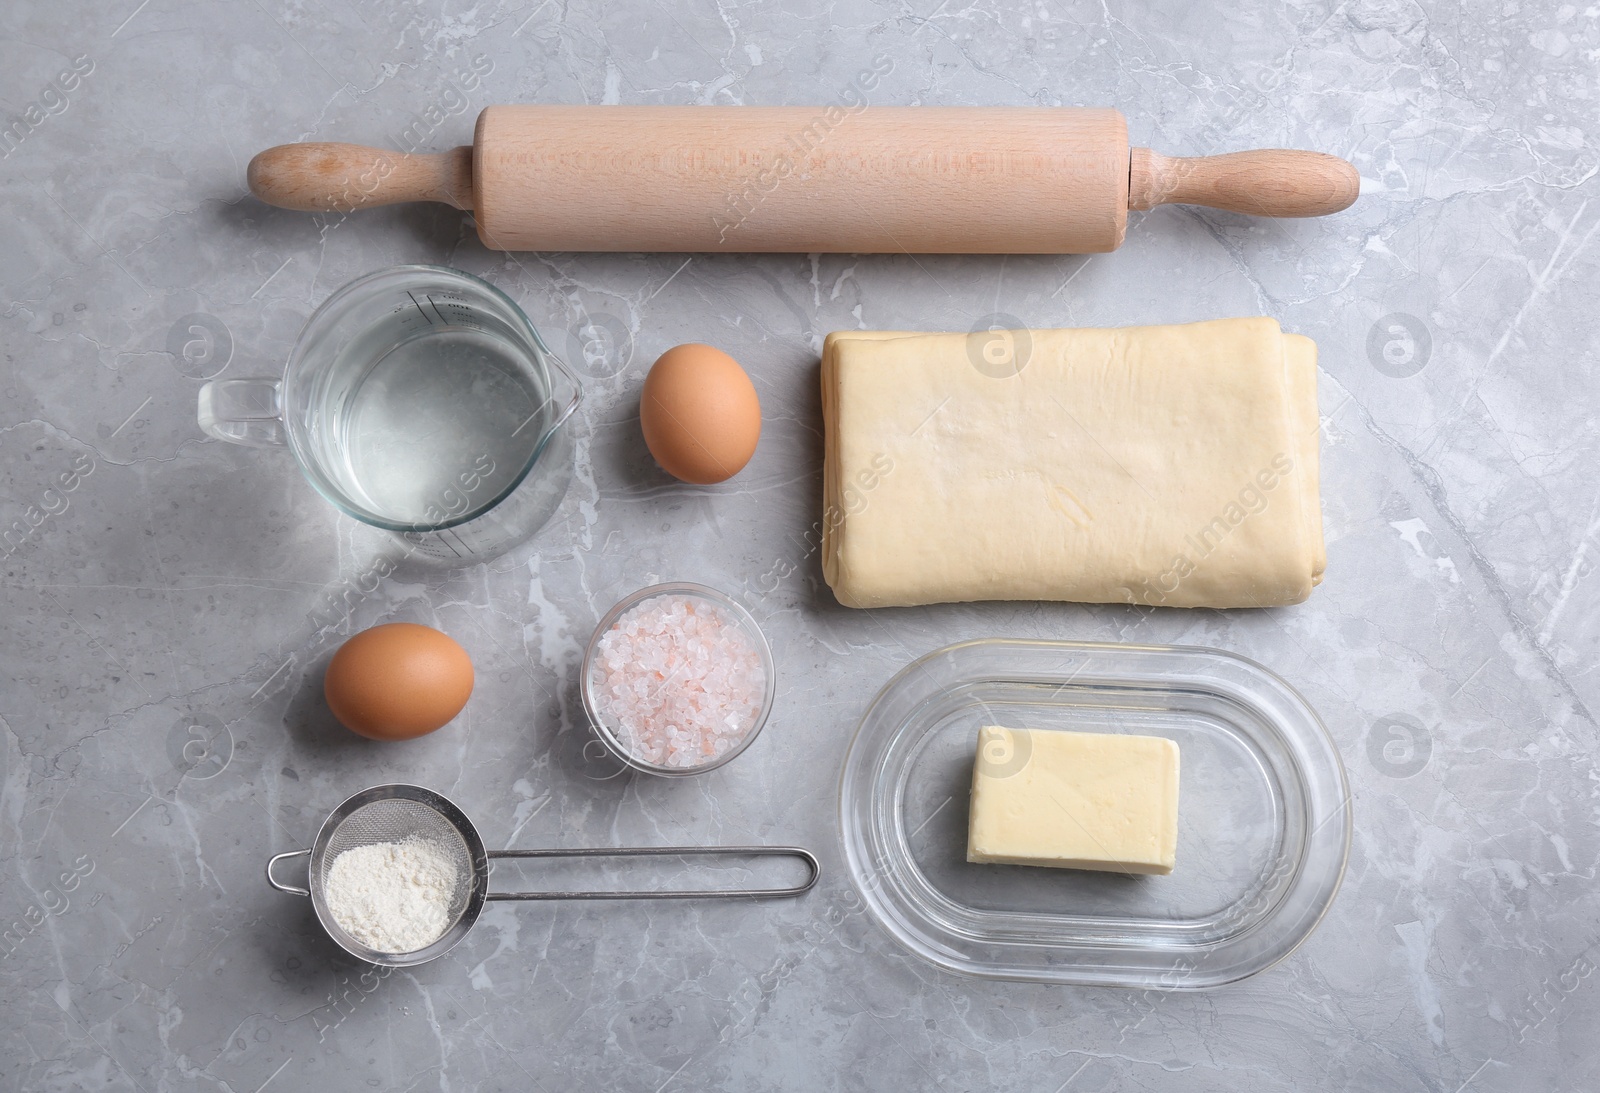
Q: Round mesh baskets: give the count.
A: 1